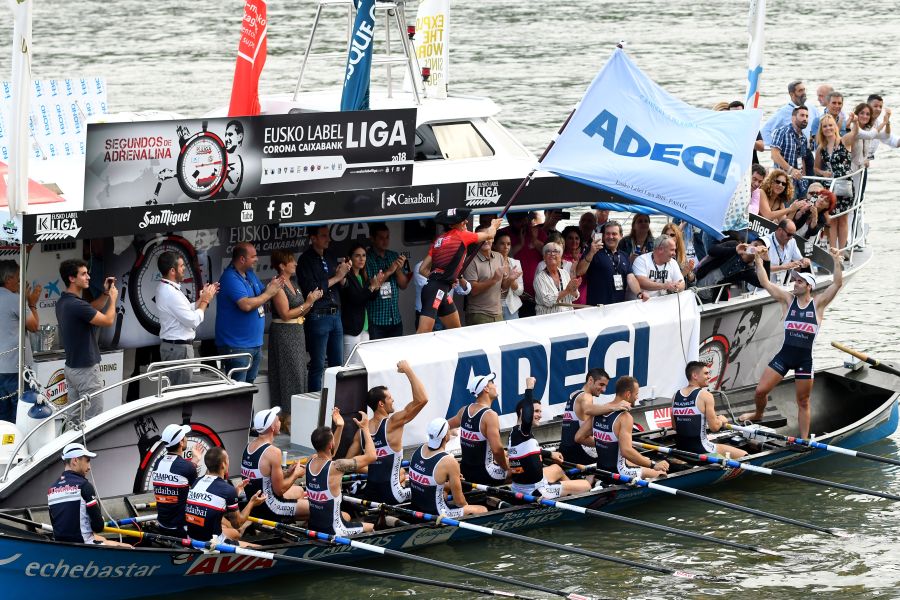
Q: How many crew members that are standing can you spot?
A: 1